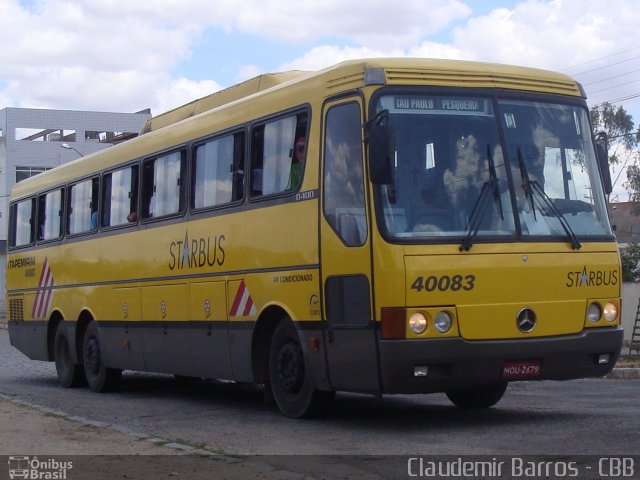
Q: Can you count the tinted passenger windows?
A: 7